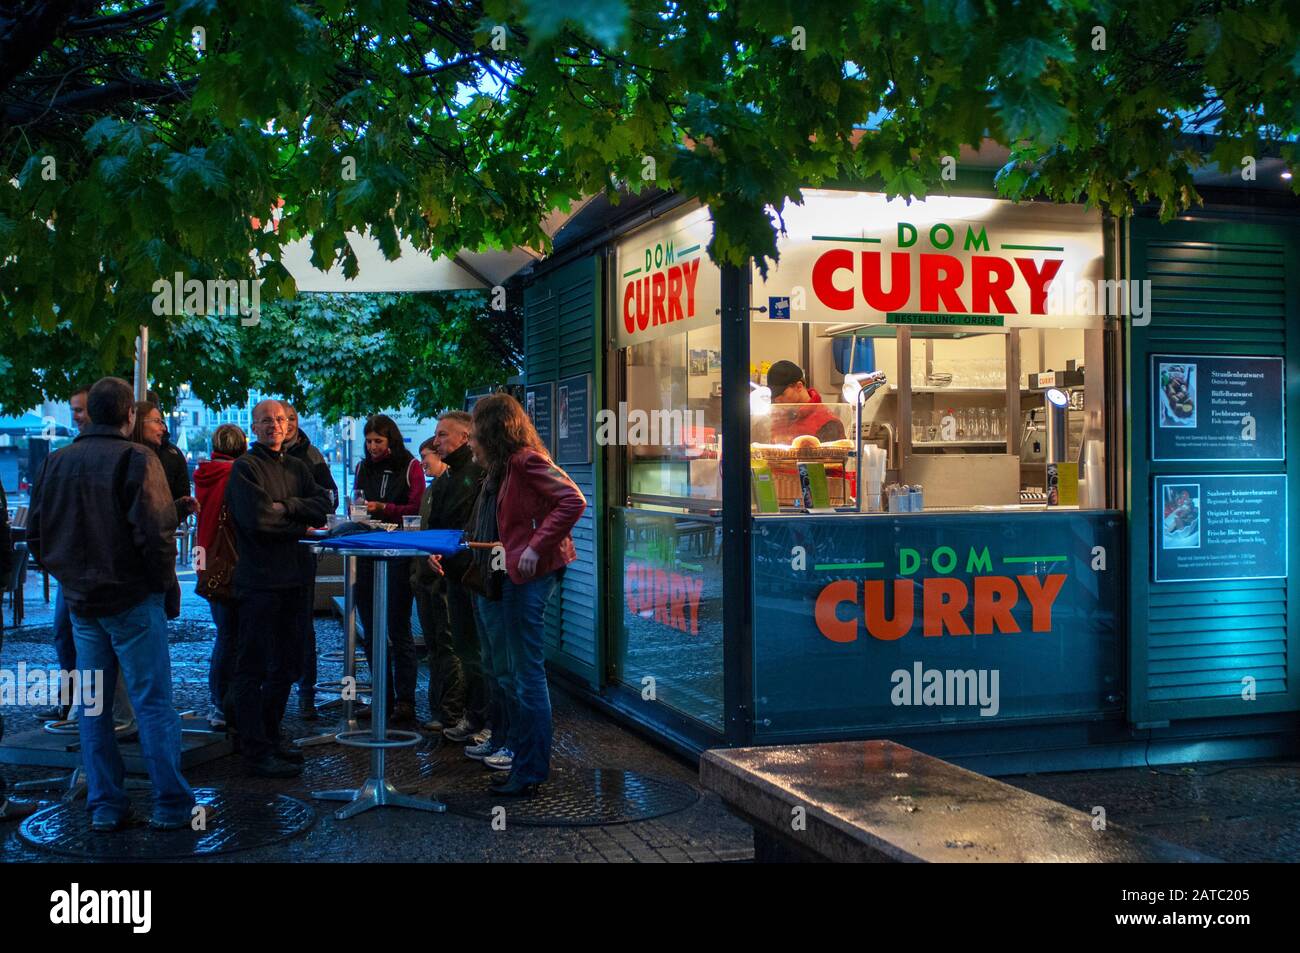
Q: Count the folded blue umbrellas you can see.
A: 1